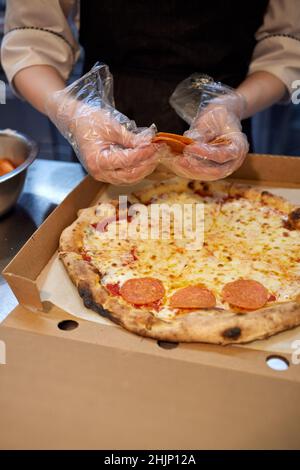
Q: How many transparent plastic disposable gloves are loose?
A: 2